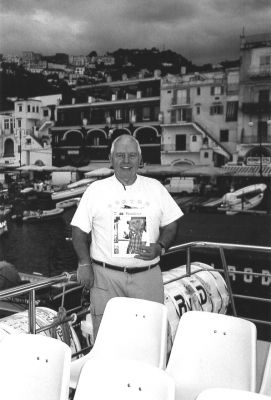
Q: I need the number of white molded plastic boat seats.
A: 6